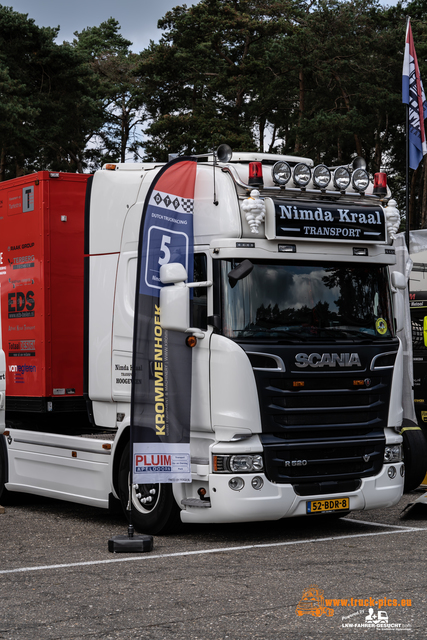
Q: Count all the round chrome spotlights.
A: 5